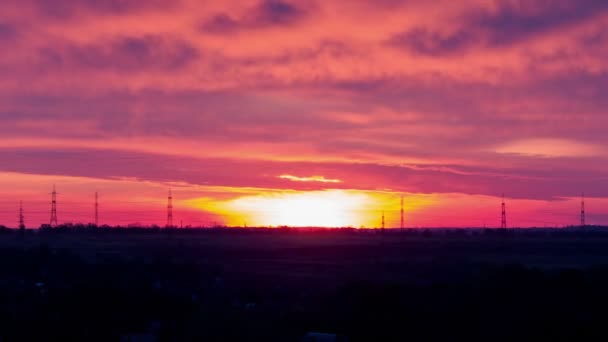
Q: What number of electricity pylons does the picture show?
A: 8